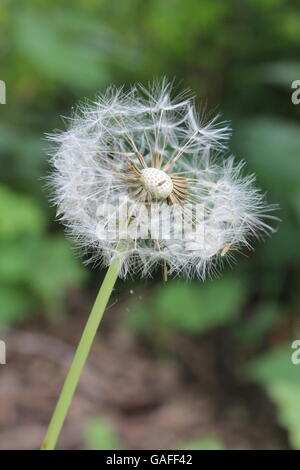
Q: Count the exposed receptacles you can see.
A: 1